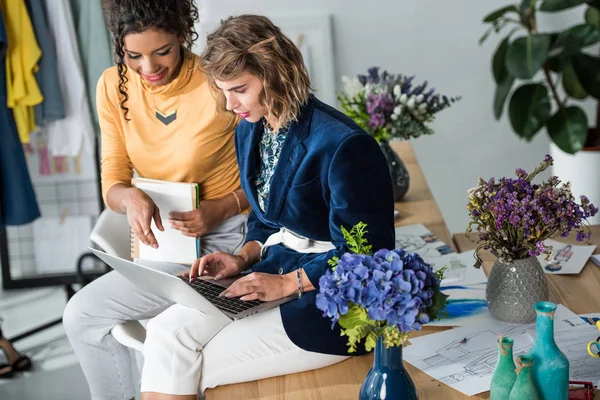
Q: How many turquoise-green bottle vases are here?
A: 3